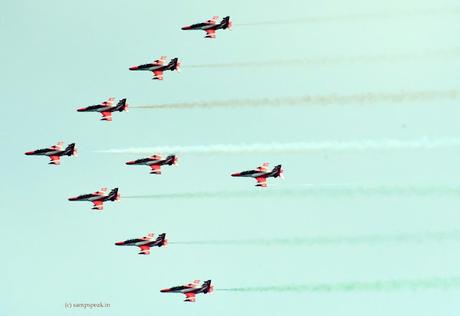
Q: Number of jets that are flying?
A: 9